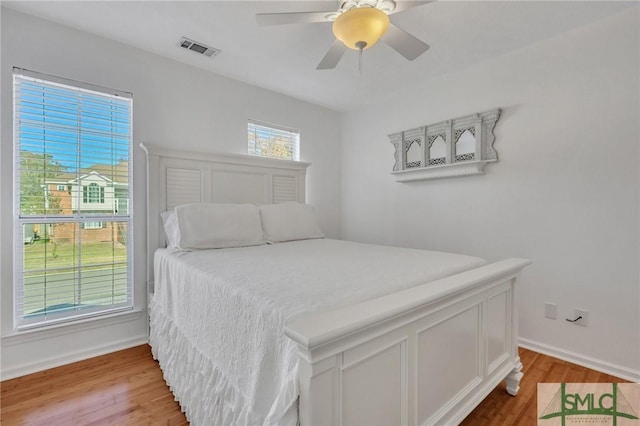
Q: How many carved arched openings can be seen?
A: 3